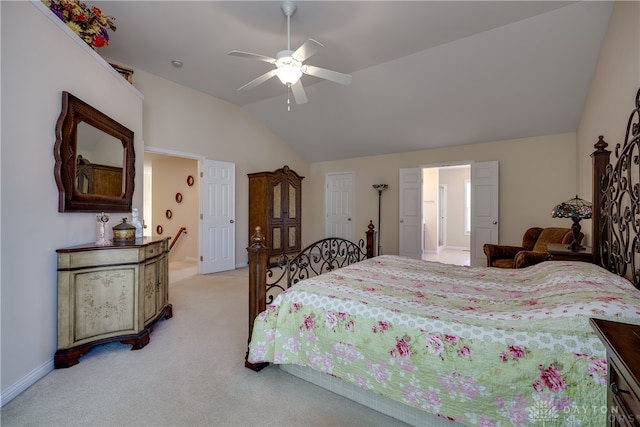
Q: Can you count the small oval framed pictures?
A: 4